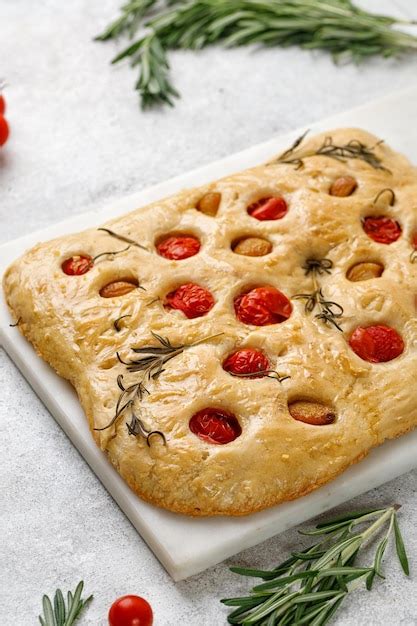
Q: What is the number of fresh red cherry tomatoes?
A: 3